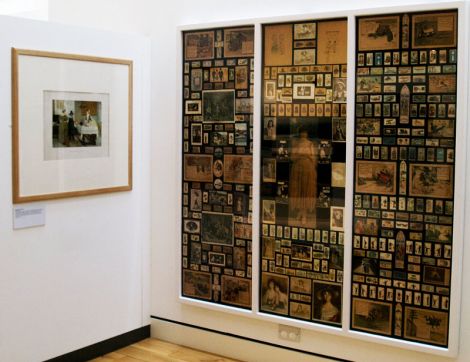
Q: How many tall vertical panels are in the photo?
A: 3